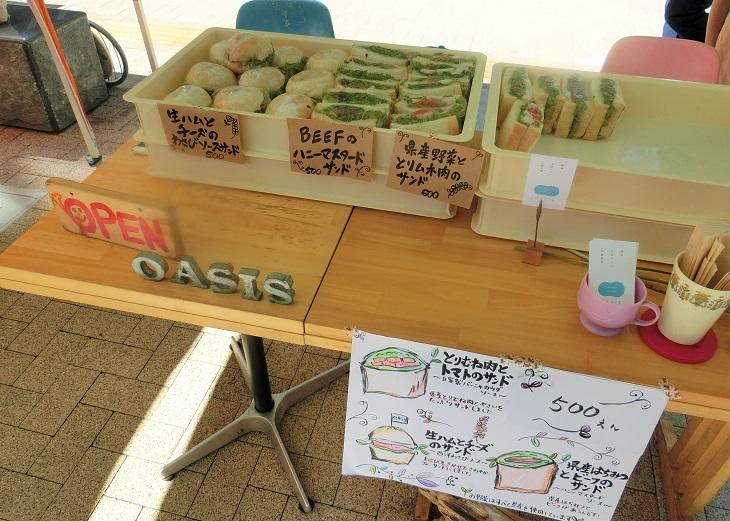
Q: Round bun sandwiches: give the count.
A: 10